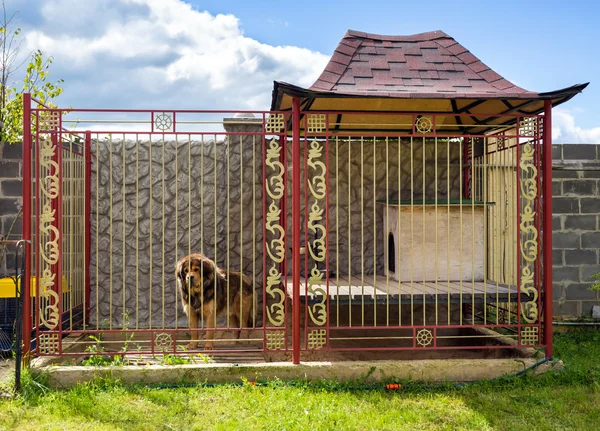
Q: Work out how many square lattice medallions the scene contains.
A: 8